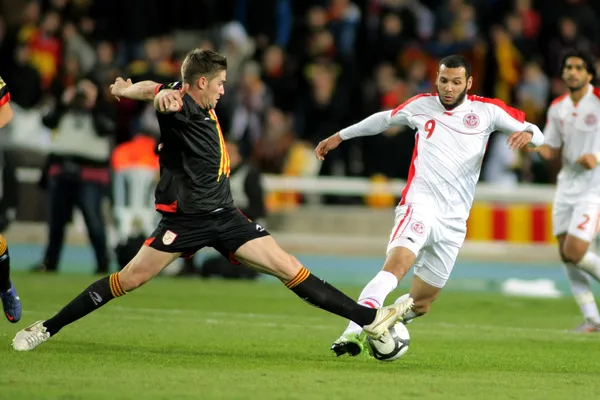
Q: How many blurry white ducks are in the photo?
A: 0